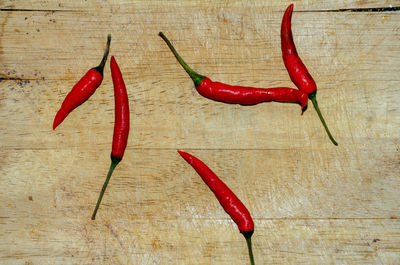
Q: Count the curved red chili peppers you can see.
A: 5